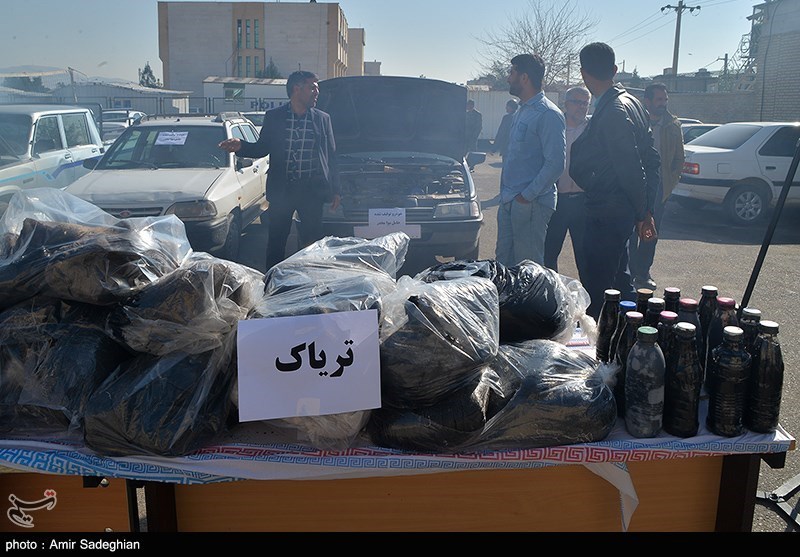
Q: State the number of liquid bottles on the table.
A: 15